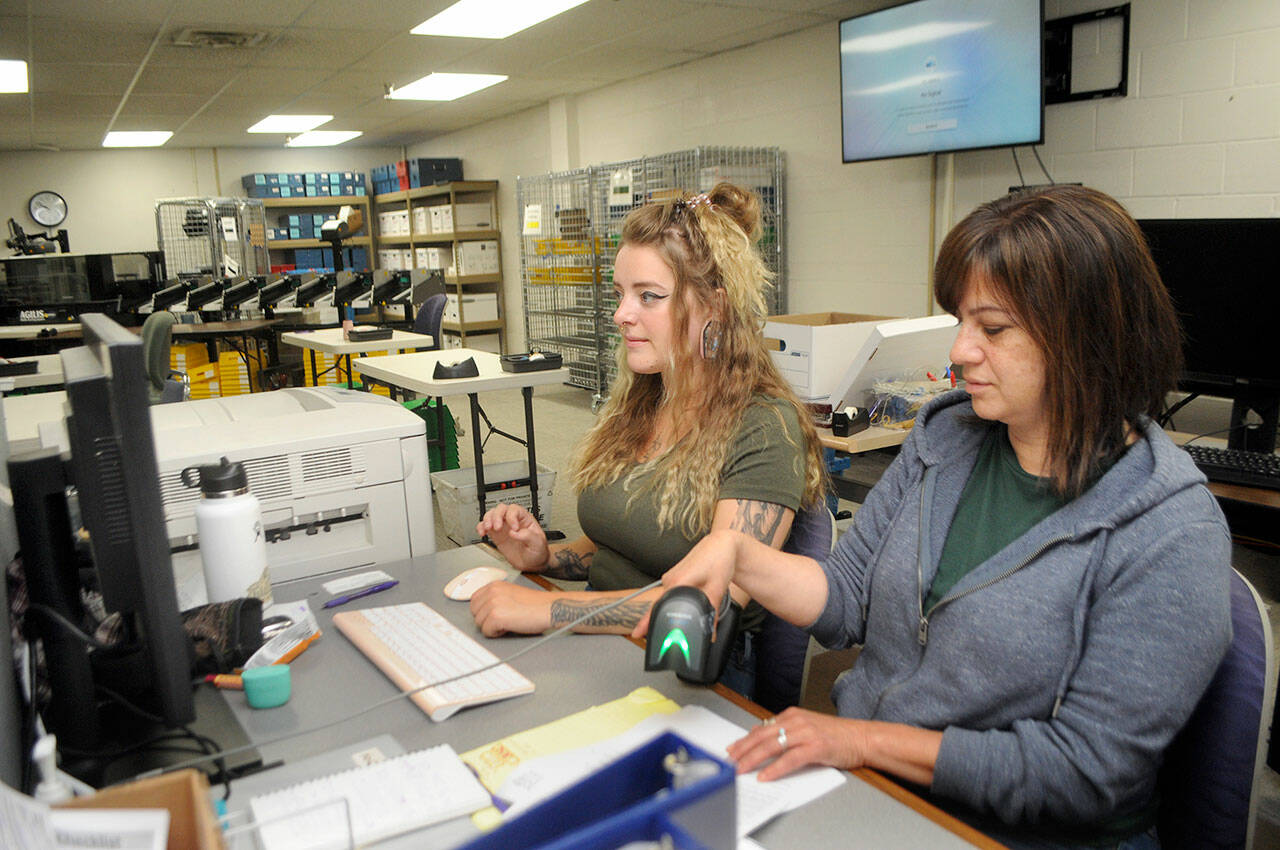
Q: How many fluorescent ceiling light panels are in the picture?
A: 6